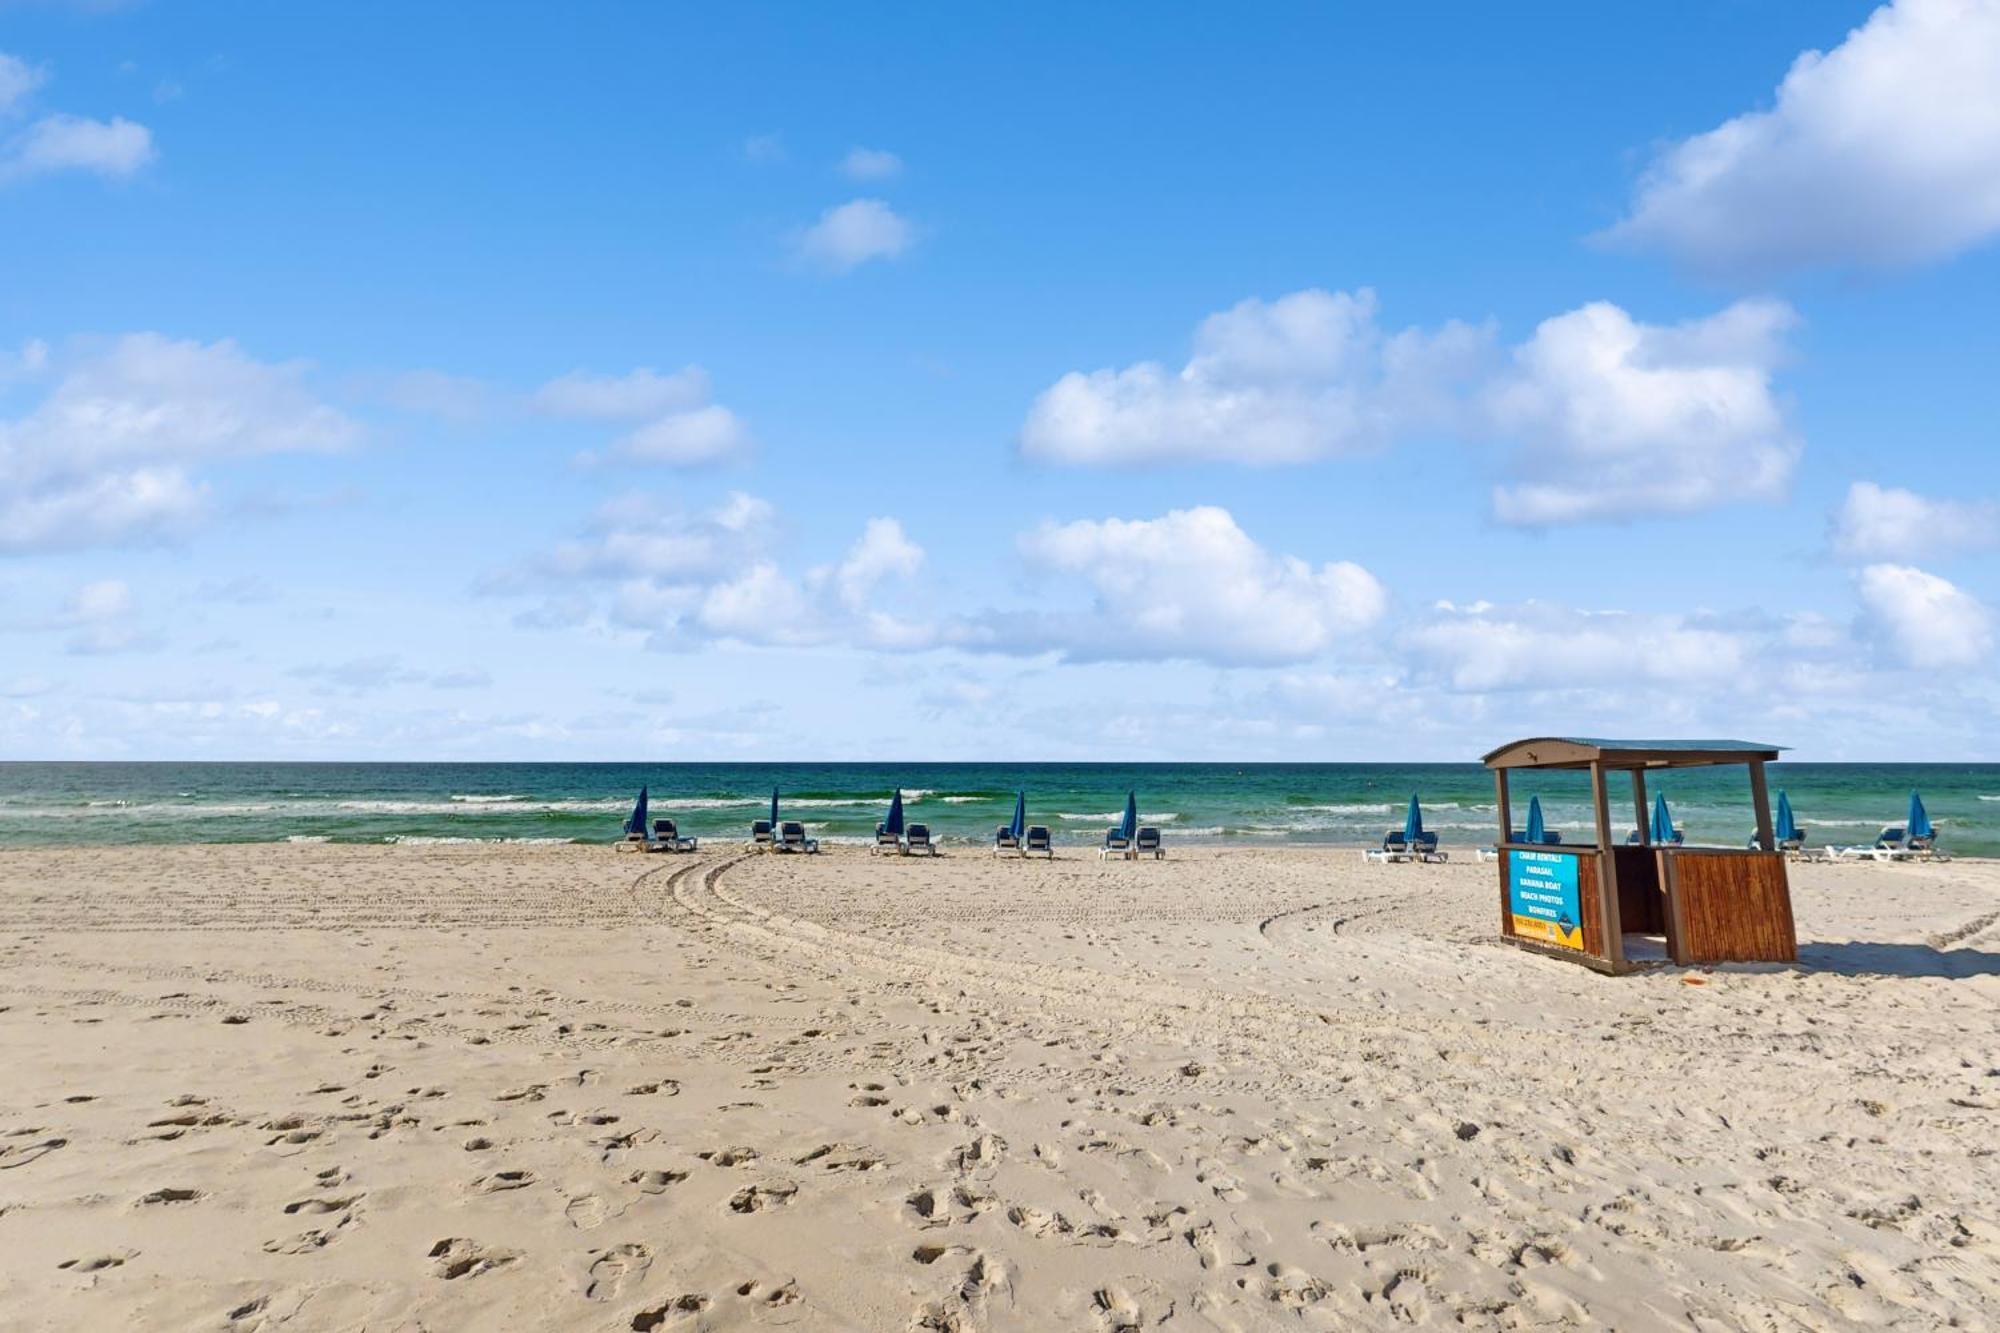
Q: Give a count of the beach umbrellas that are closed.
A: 10